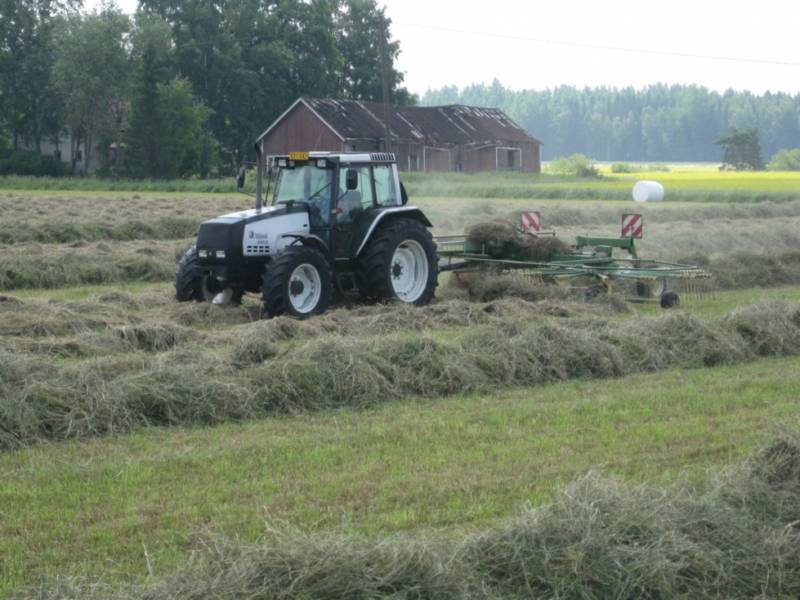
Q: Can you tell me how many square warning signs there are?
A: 2